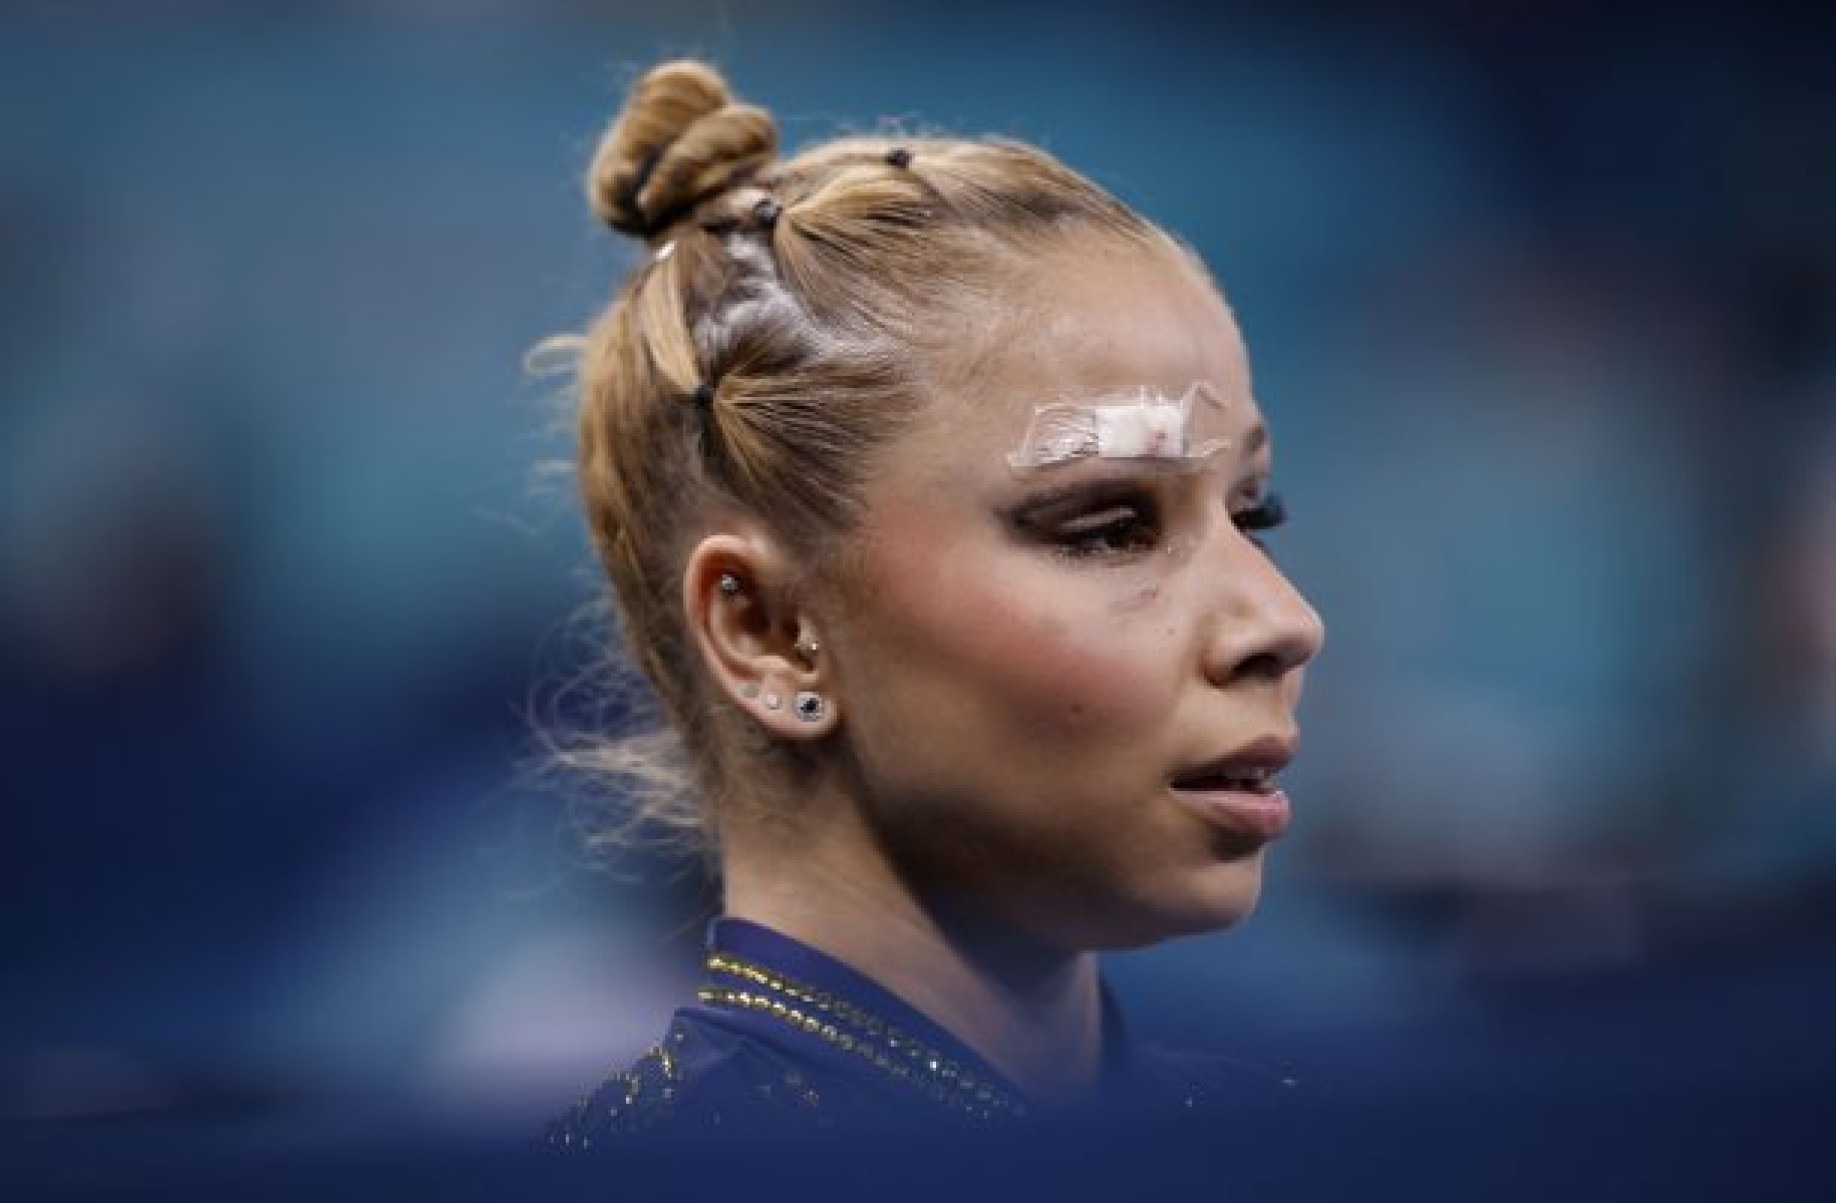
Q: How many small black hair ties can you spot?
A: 3